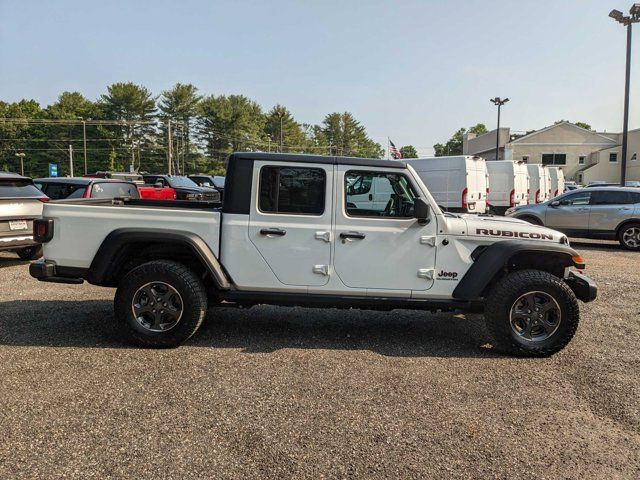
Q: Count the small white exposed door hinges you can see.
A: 4